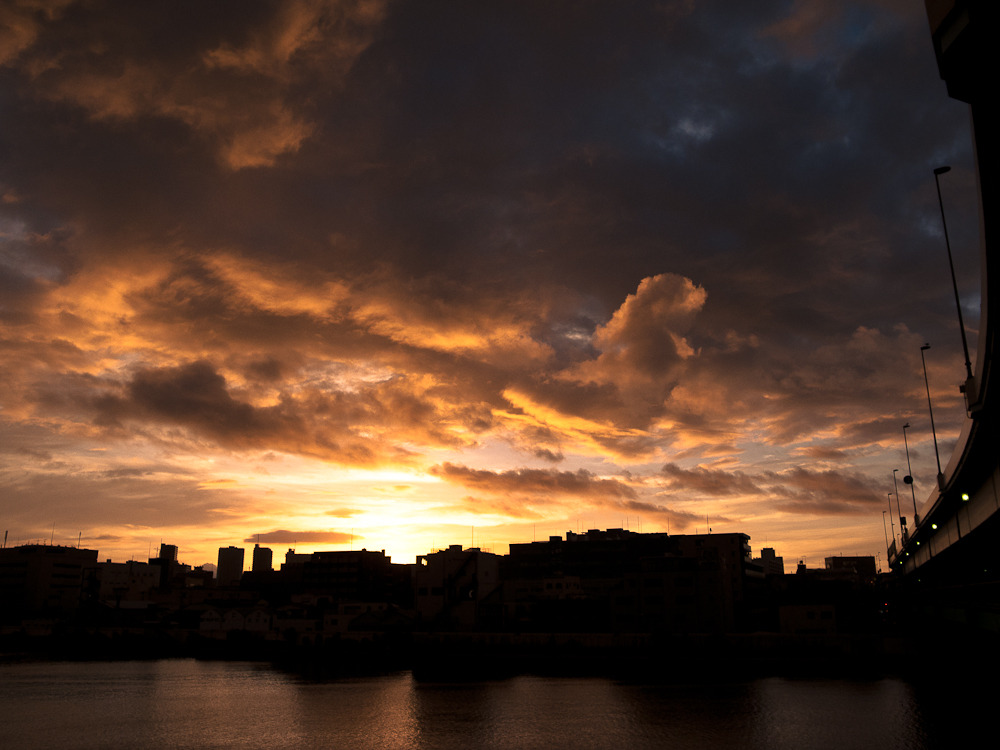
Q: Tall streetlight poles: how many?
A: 6